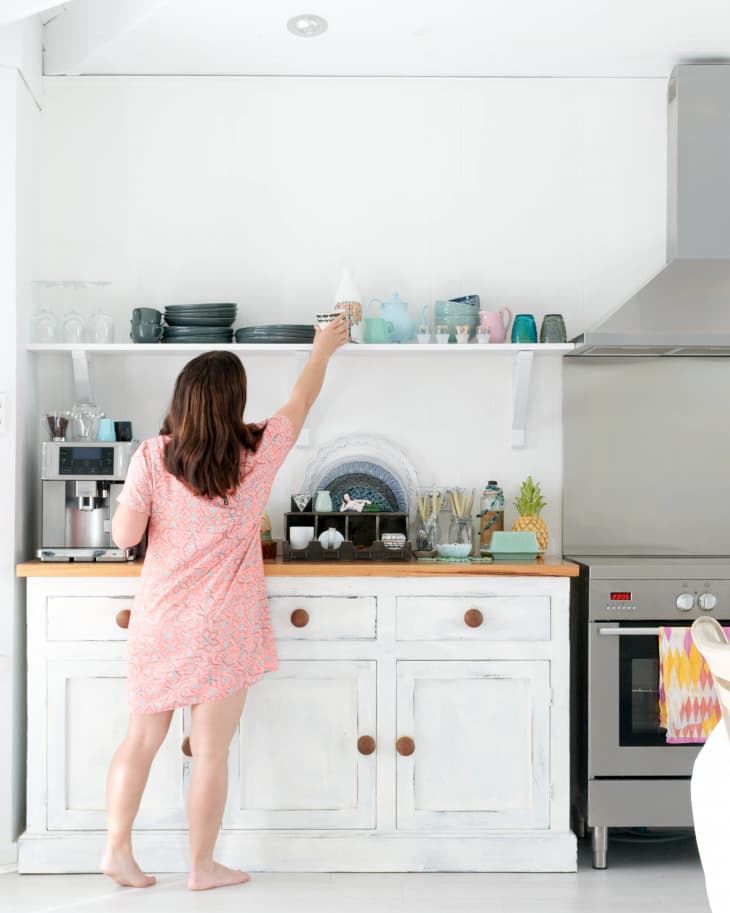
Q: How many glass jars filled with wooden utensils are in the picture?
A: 2